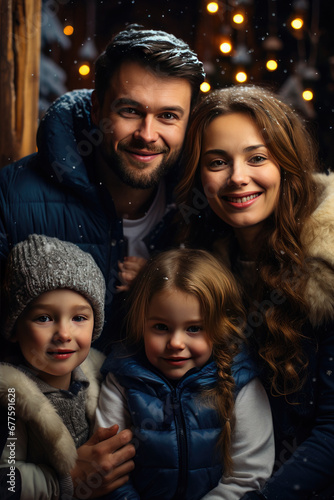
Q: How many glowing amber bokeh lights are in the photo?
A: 10